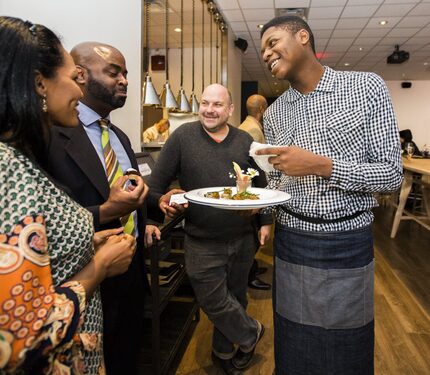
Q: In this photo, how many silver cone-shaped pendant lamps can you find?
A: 4